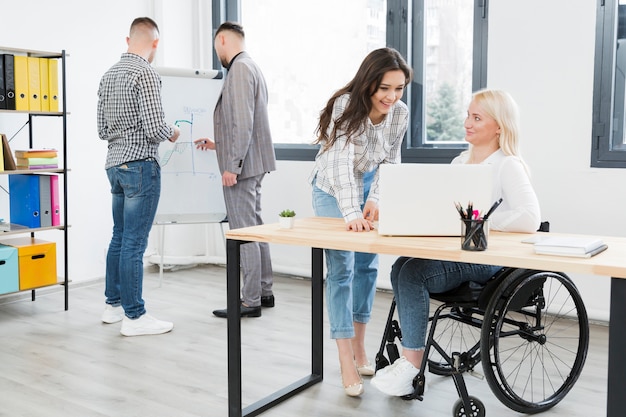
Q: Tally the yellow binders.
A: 4